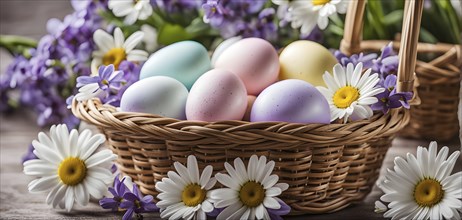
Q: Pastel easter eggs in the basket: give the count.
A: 7